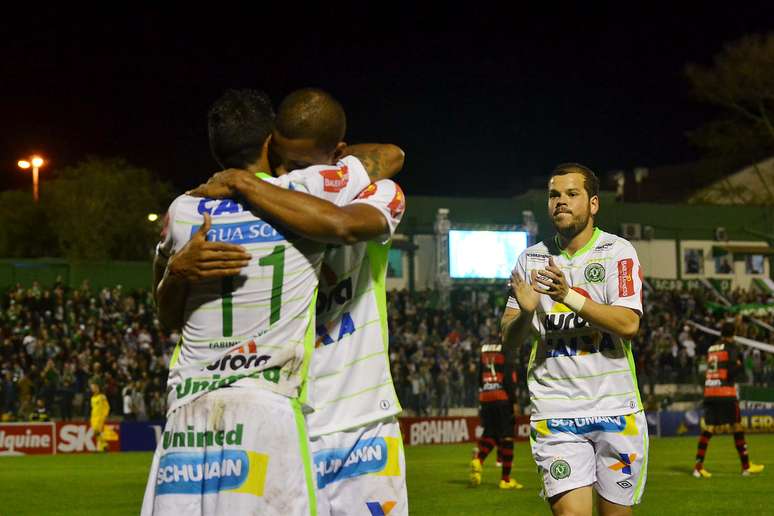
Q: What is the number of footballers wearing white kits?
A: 3